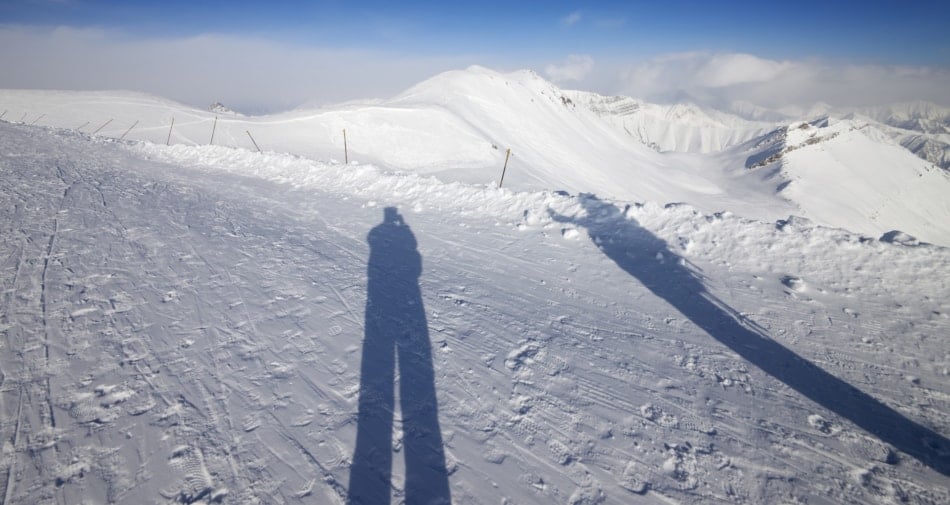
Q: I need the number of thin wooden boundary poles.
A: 11